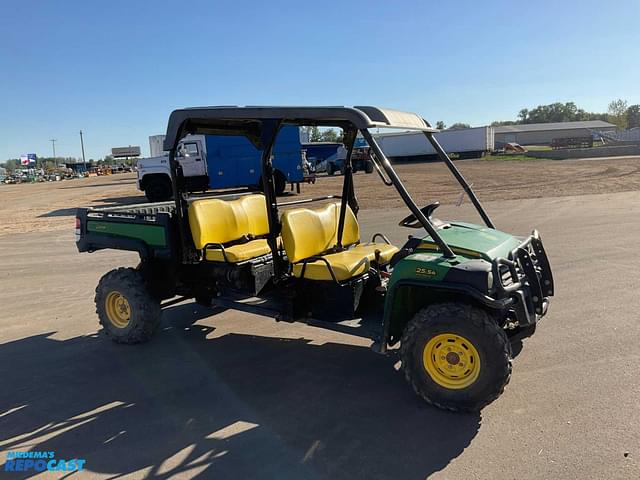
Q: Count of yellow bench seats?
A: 2